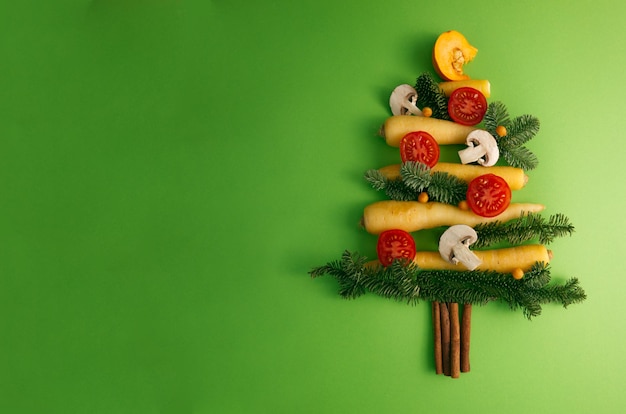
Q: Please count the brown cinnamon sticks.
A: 4